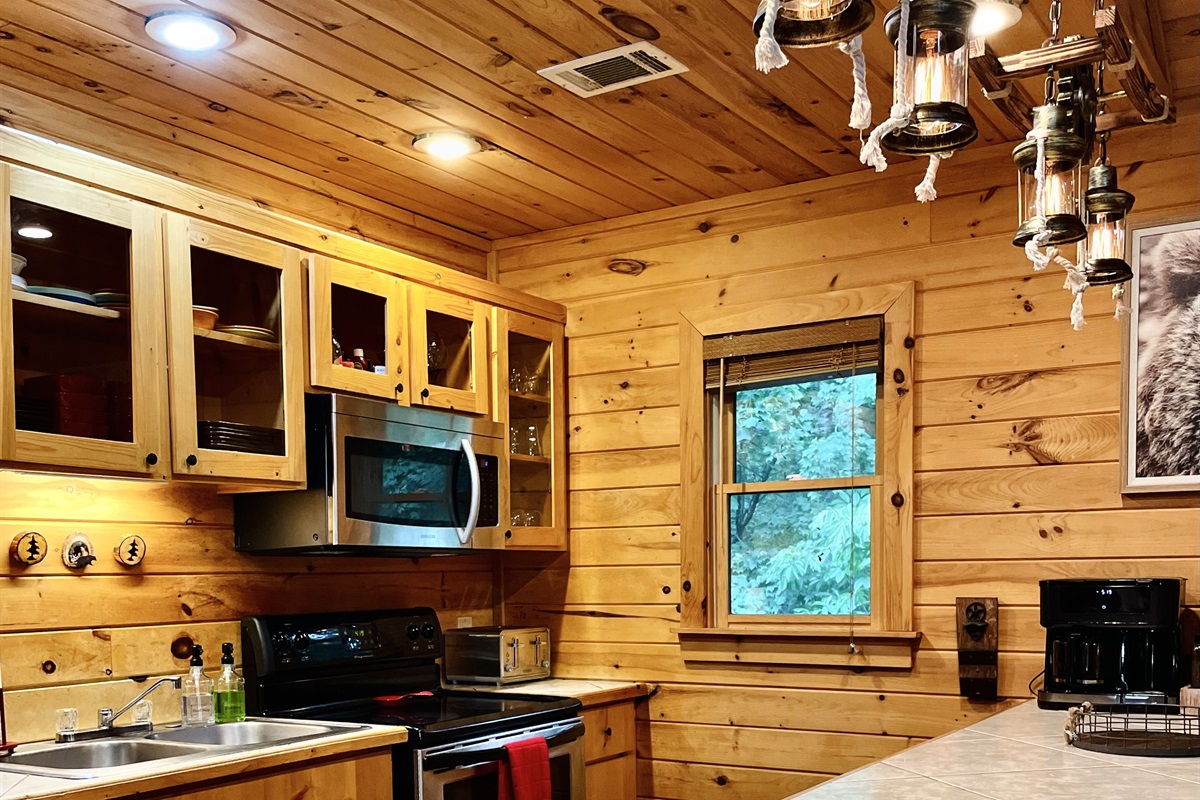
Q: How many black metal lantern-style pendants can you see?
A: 4